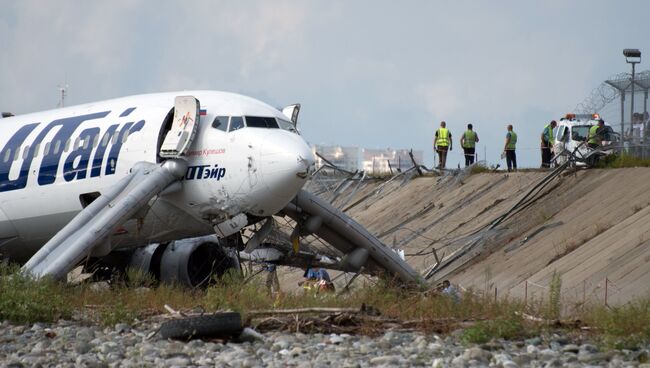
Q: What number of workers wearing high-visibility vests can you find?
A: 5